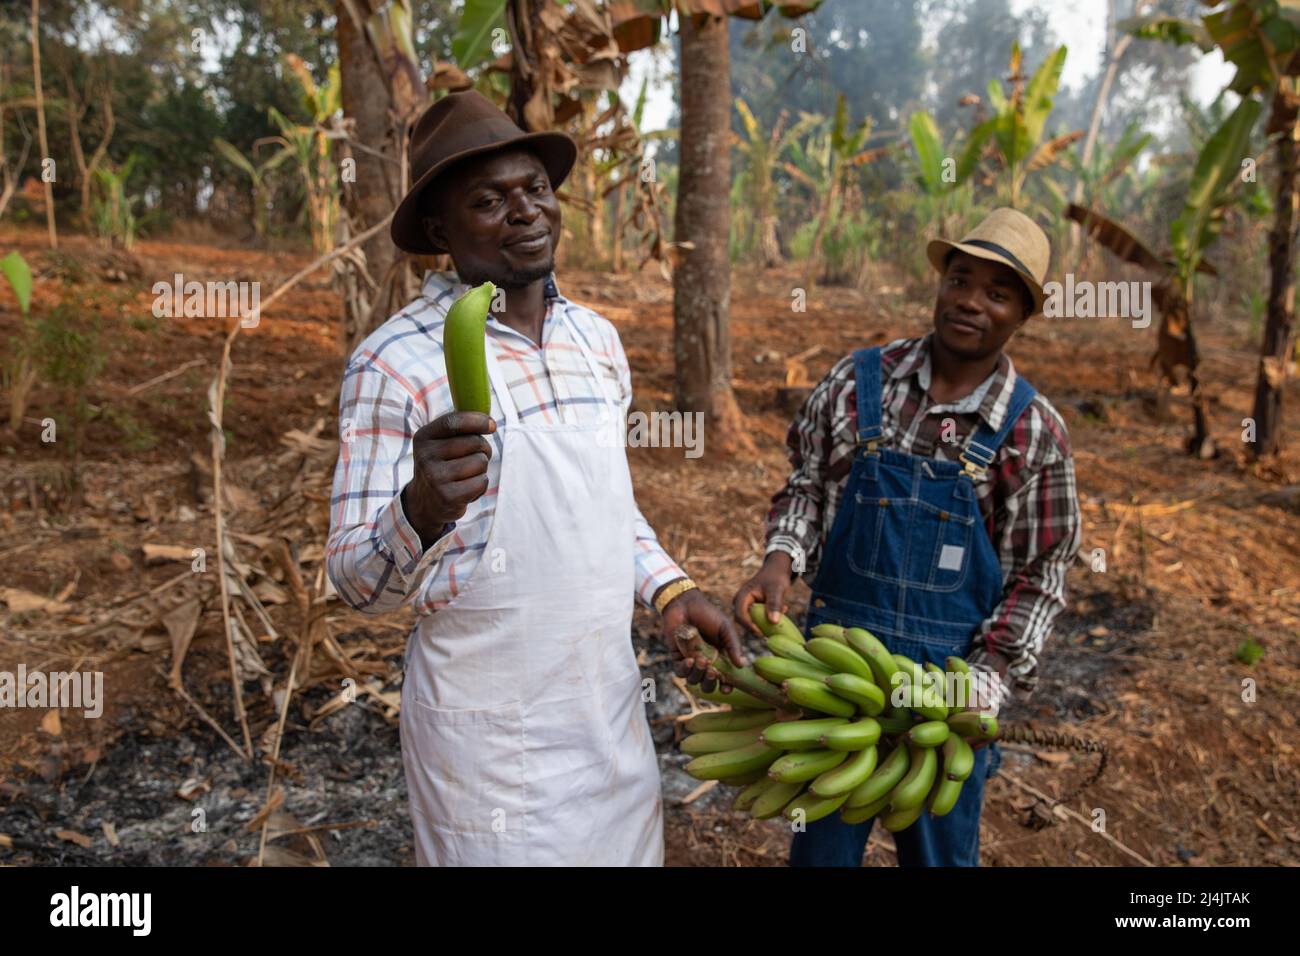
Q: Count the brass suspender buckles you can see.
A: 2